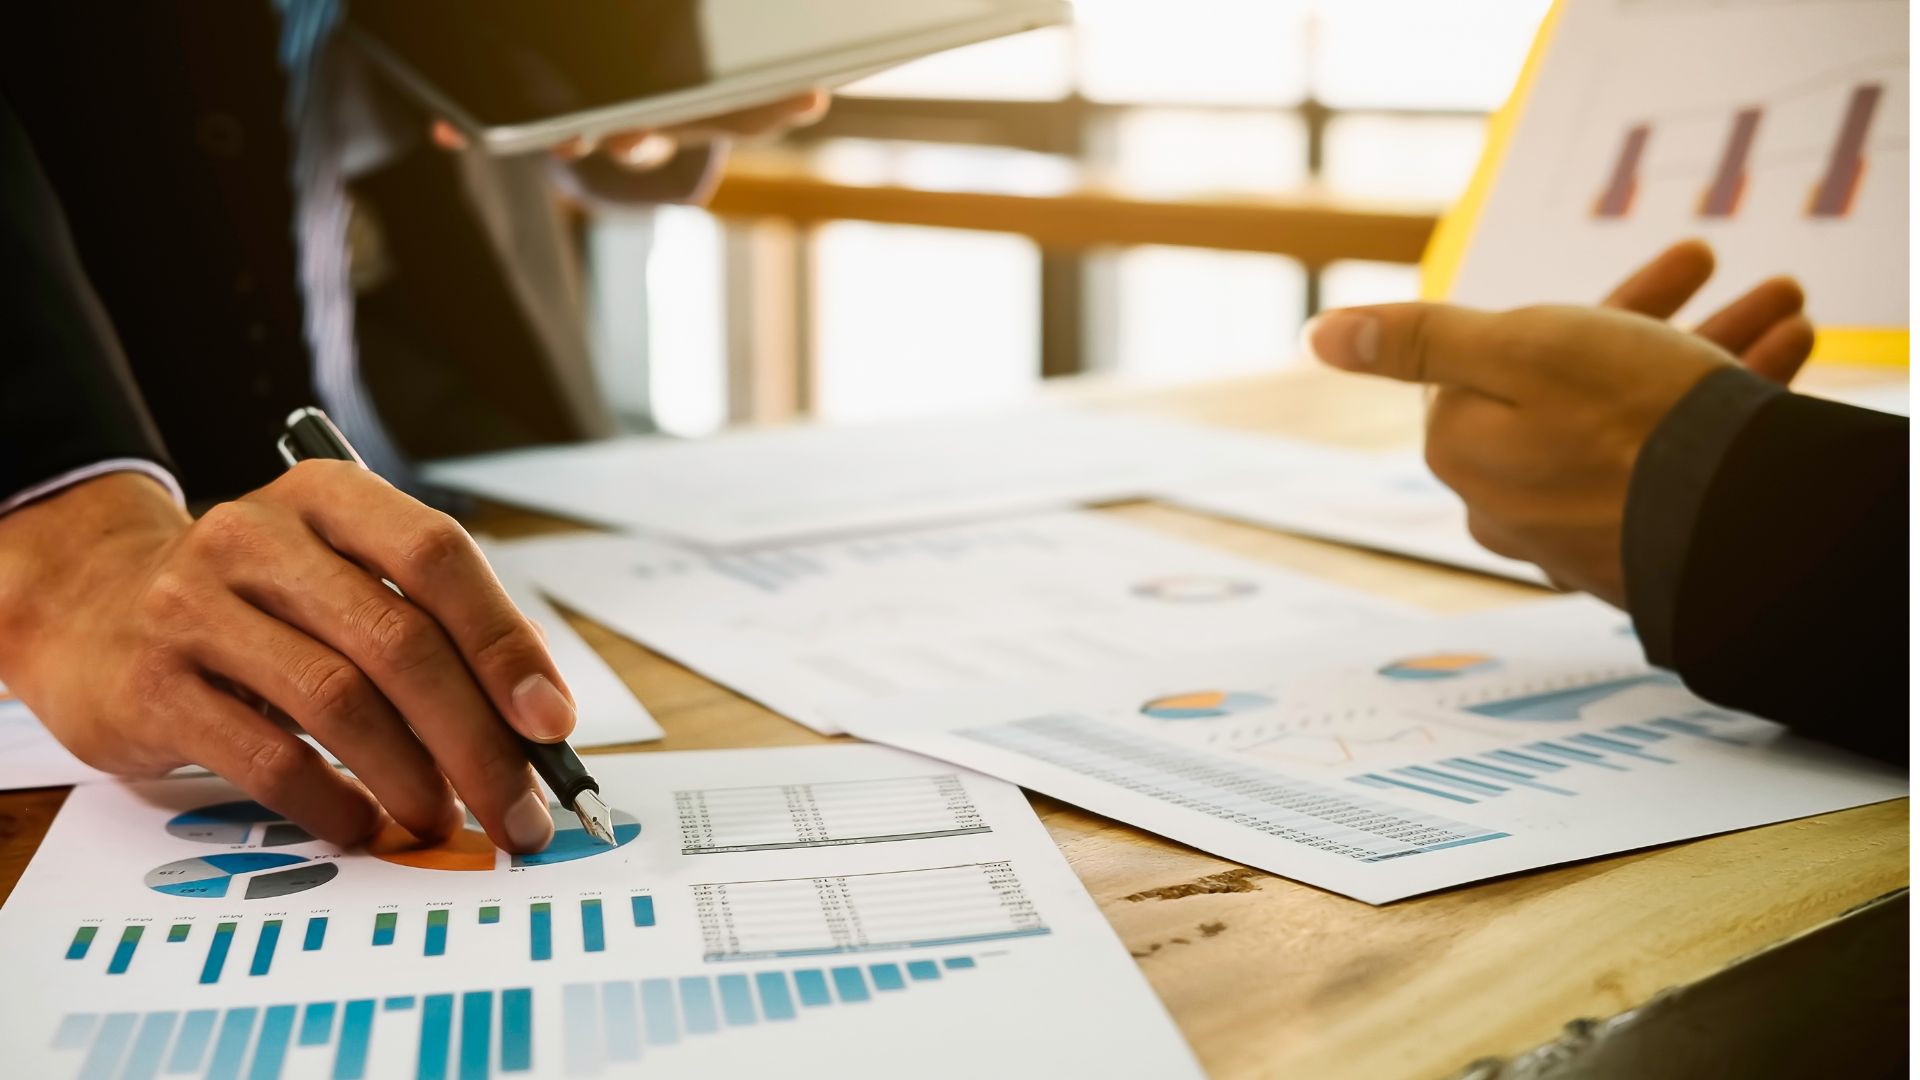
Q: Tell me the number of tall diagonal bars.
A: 3